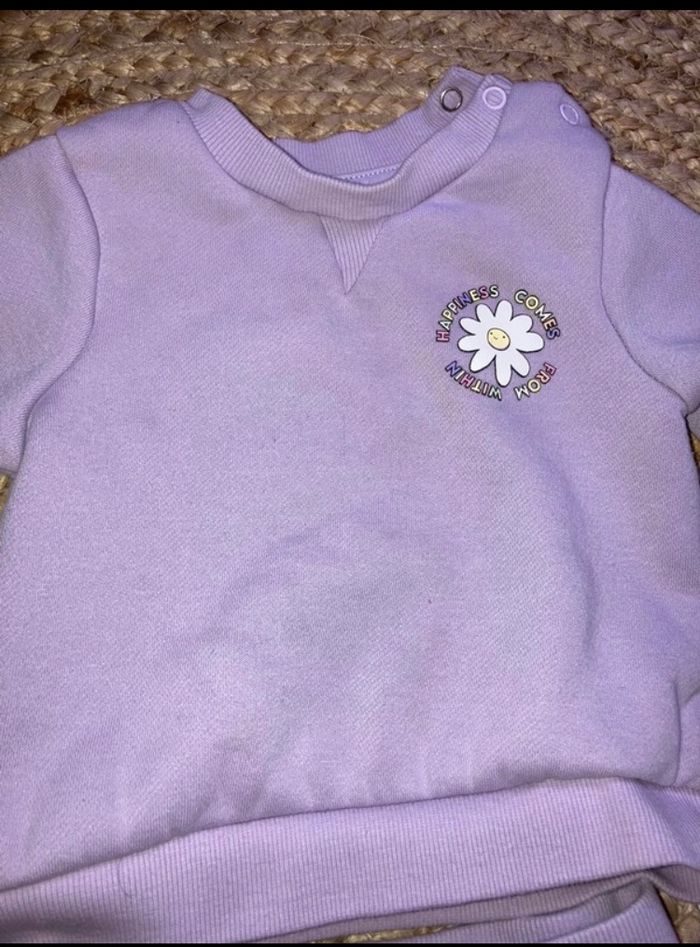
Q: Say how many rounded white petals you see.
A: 9